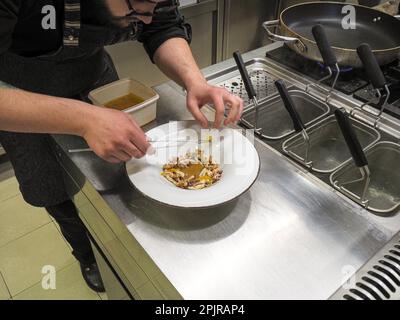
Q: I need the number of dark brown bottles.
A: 0